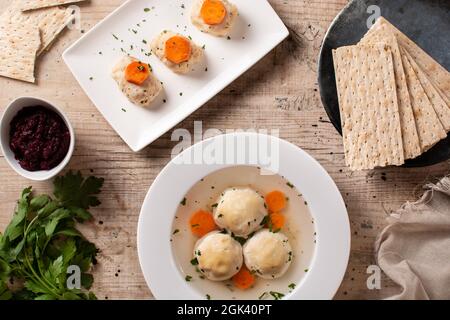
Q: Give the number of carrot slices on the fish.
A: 3